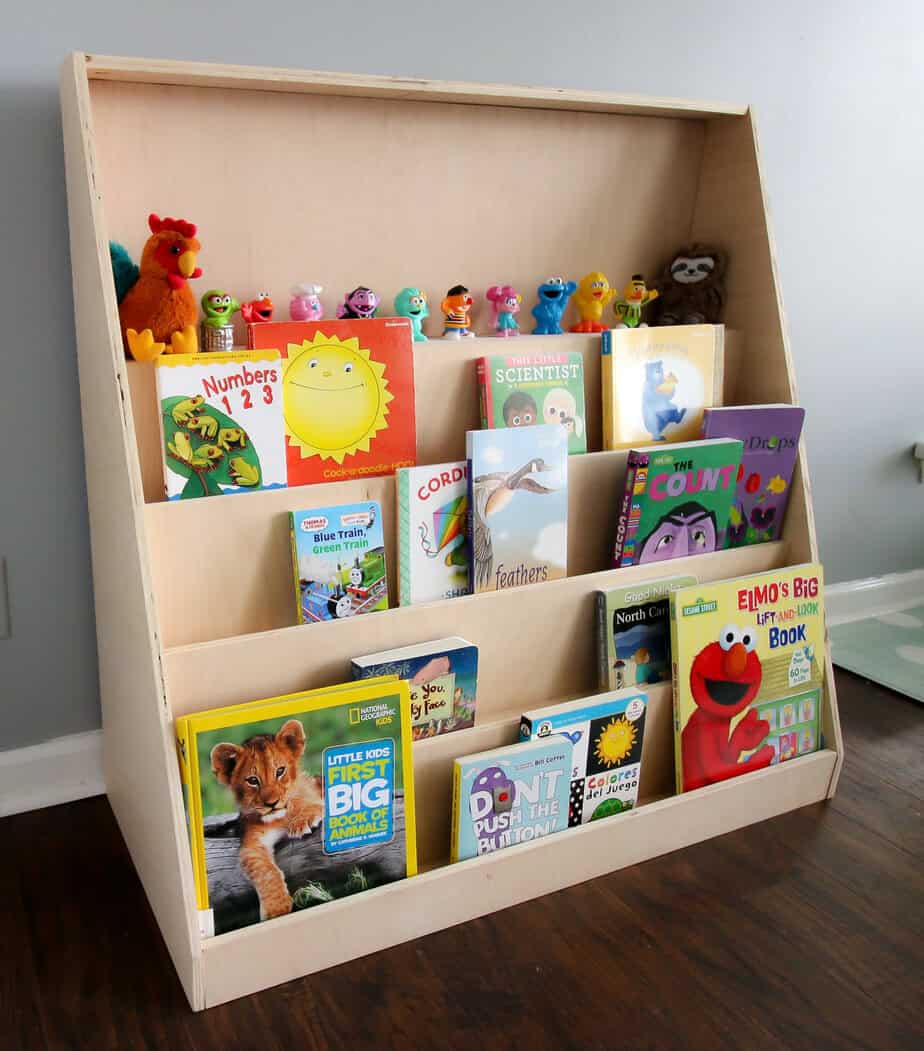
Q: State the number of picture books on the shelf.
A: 15